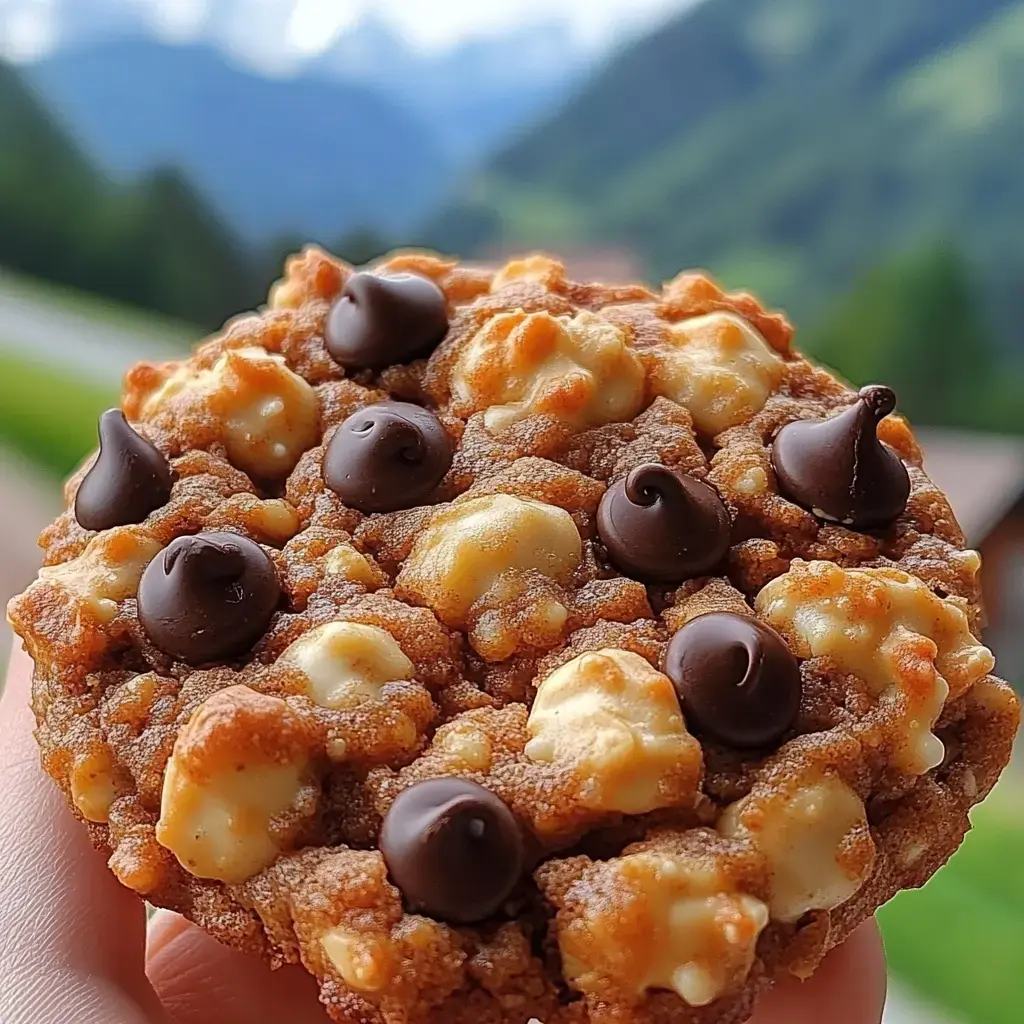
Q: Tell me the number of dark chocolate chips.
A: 8